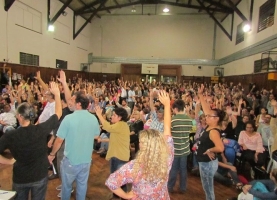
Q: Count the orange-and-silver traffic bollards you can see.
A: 0